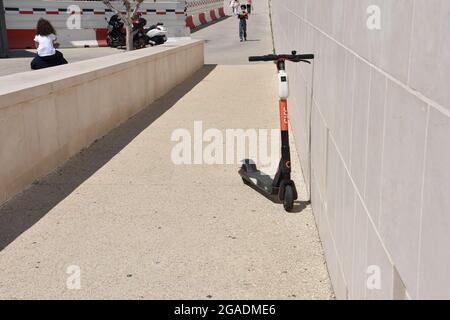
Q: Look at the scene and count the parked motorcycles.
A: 2